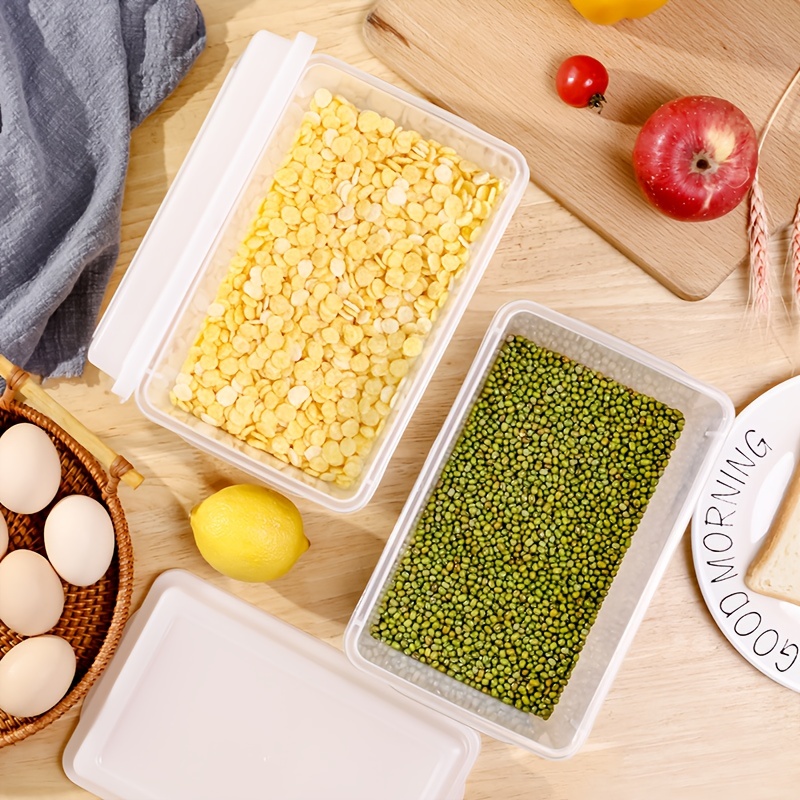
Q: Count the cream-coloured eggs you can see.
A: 5